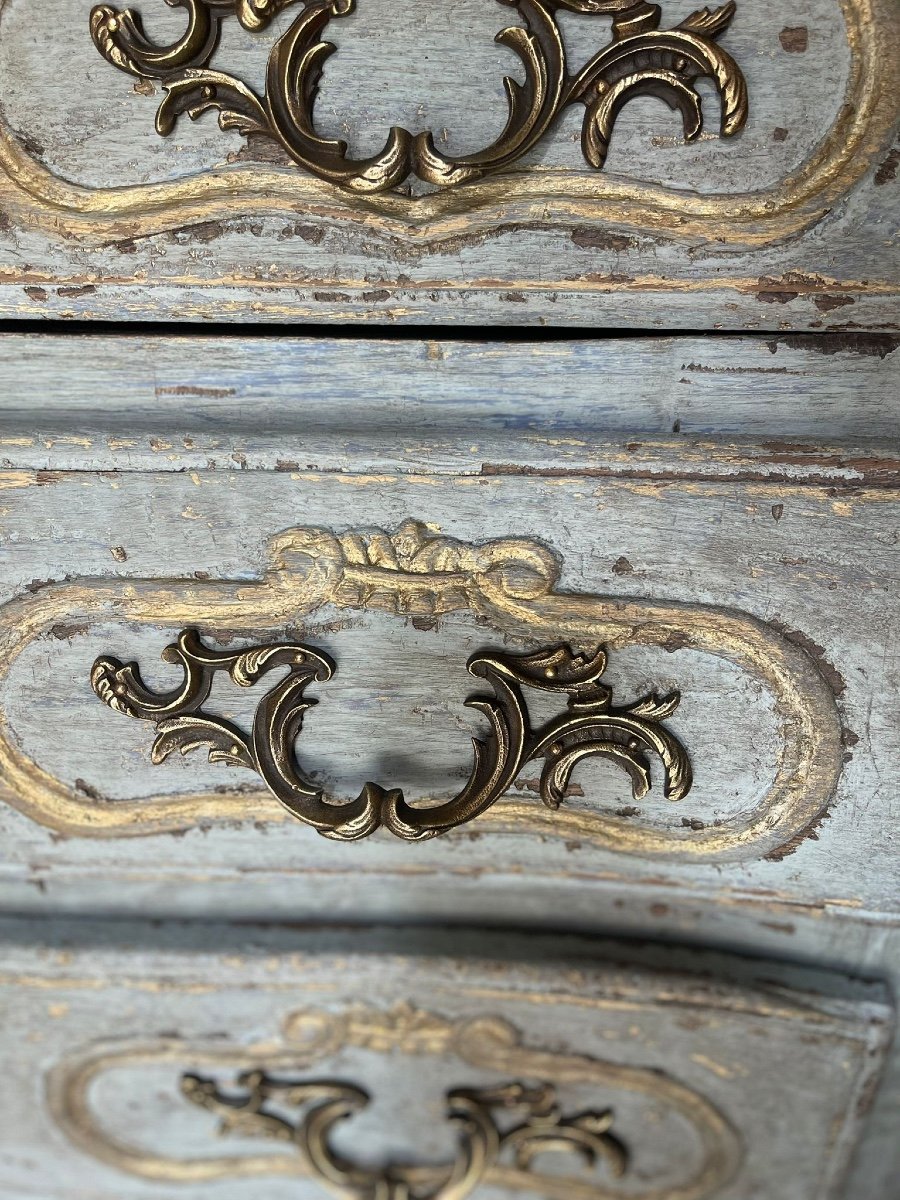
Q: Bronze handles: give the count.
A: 3